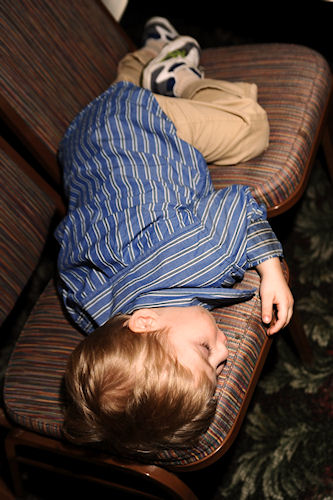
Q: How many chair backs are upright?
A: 2